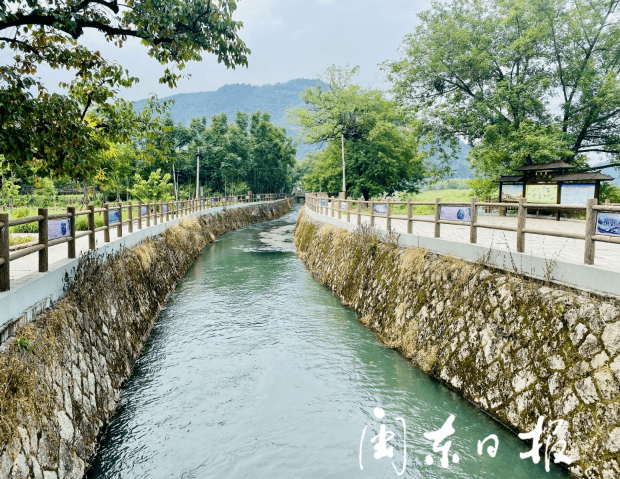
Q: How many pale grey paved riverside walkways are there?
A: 2